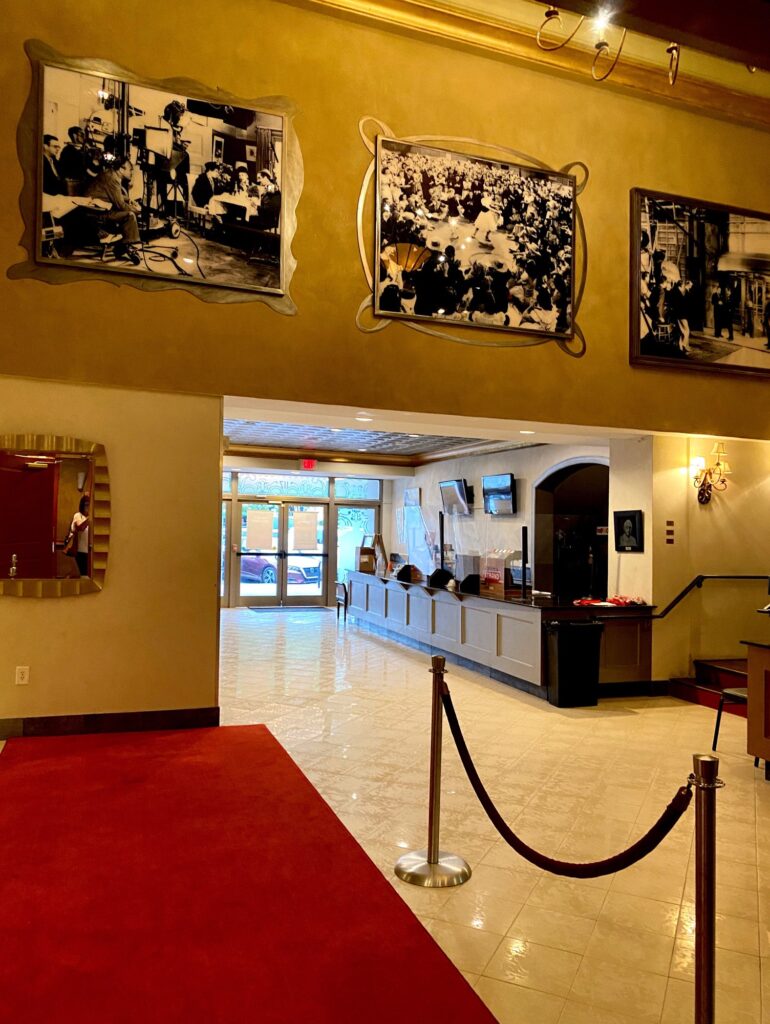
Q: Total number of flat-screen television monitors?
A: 2